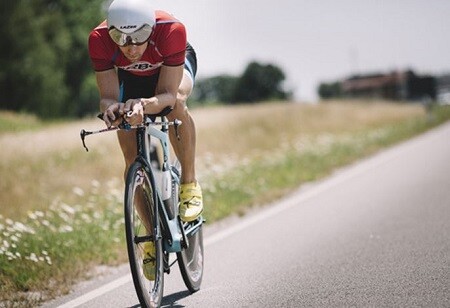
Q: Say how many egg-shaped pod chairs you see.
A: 0